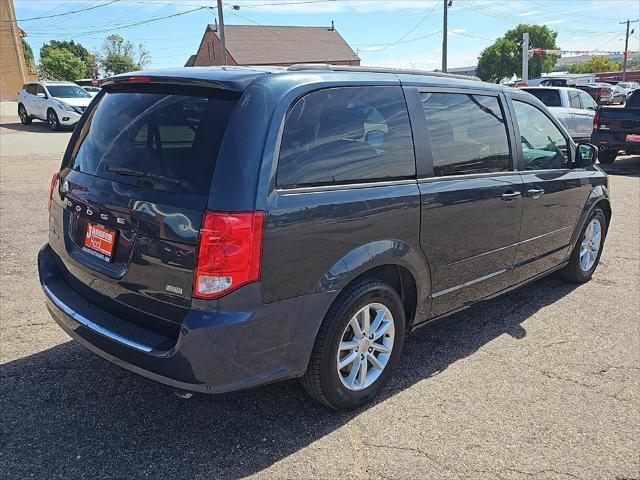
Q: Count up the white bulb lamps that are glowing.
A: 0